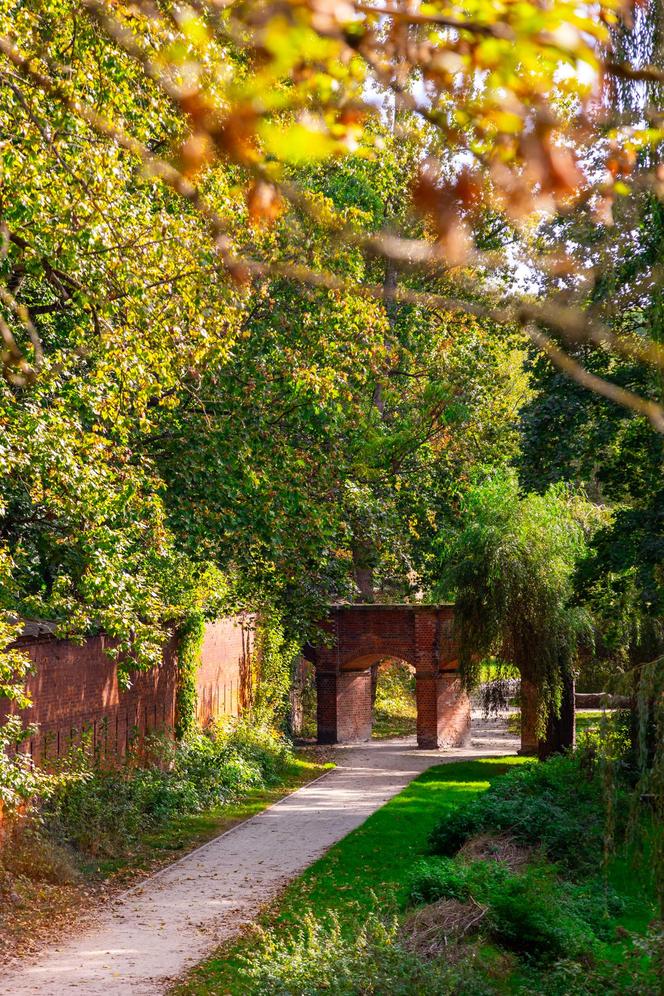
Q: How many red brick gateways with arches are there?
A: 1